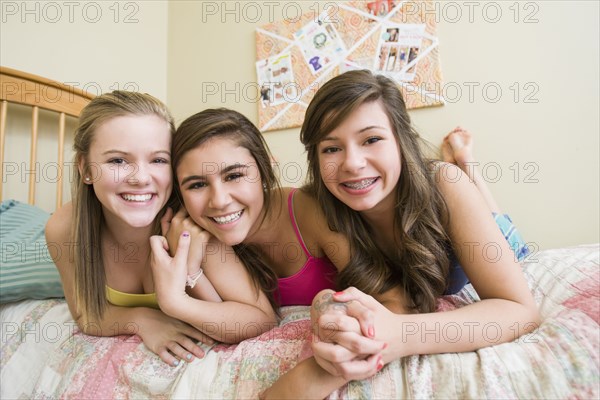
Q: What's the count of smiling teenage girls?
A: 3